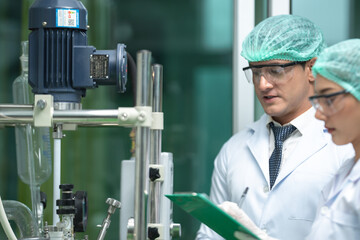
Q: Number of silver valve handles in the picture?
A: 1